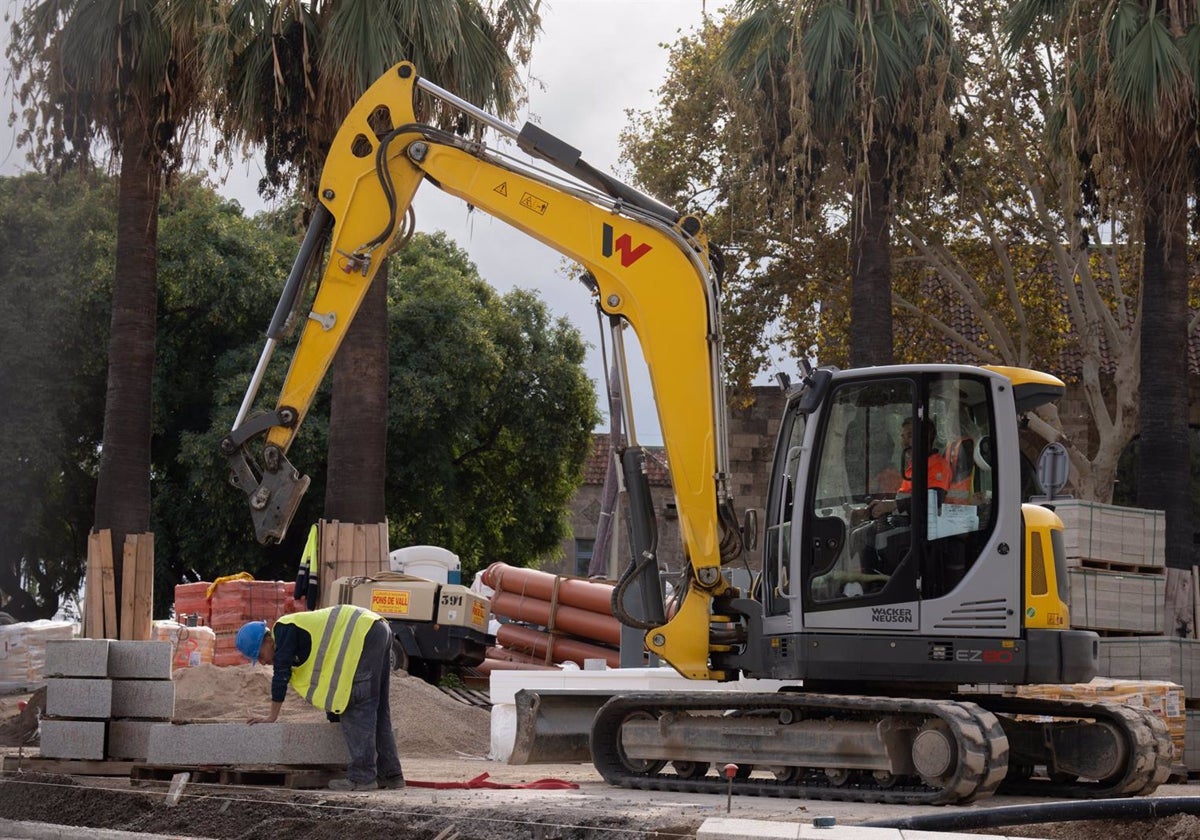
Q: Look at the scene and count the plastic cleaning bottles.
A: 0